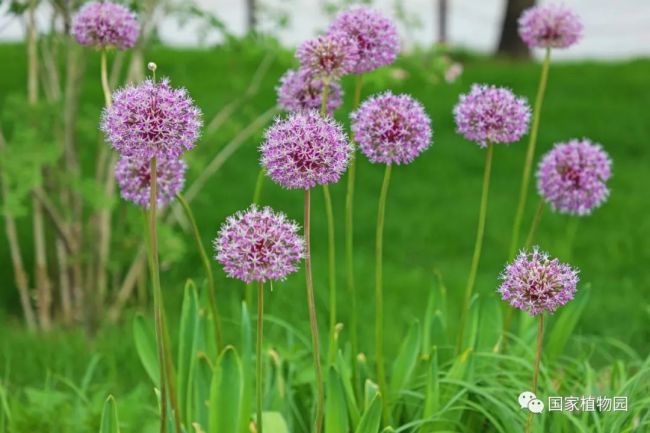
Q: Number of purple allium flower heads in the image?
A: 13